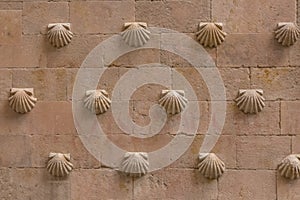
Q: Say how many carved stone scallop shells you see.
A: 12